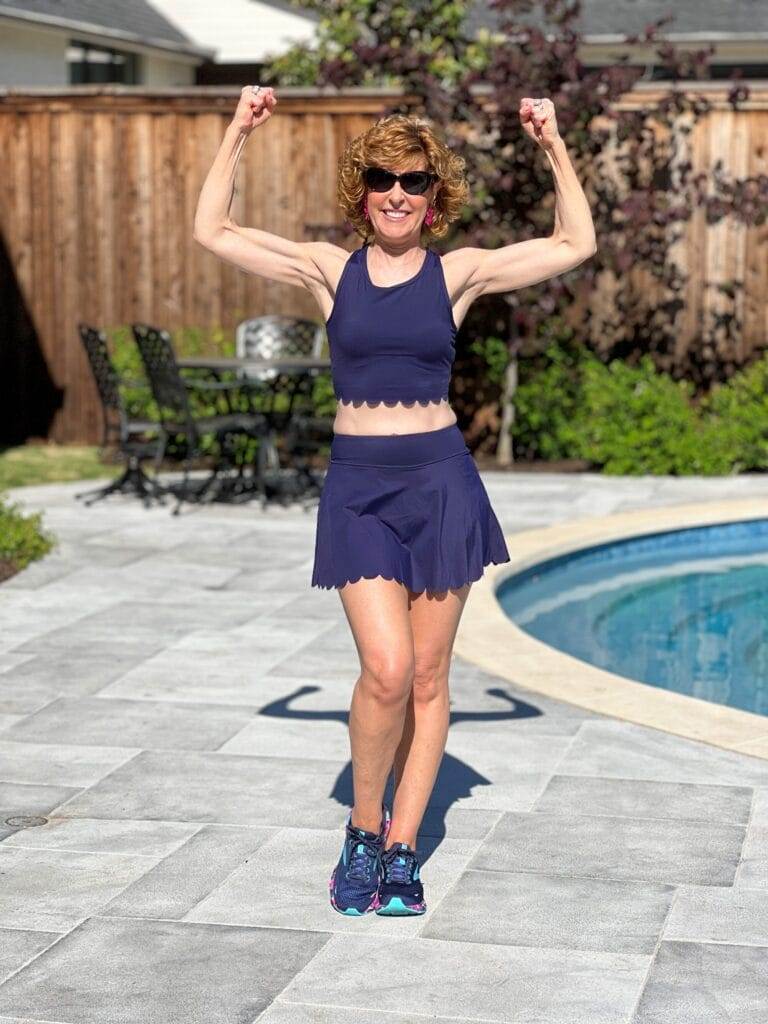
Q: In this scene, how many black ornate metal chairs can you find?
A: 3